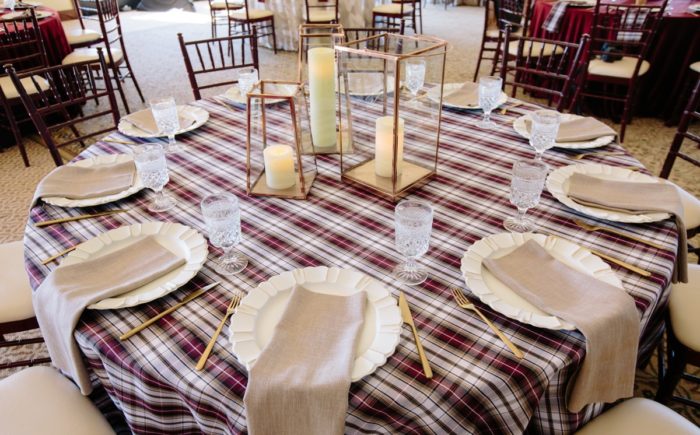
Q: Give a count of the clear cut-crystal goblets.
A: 9